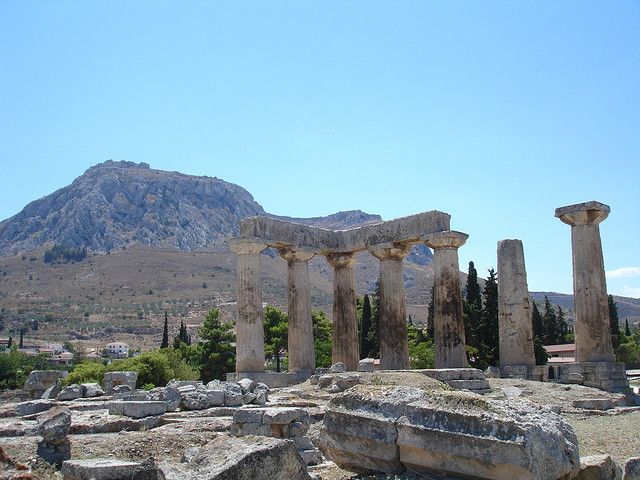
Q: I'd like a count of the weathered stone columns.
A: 7